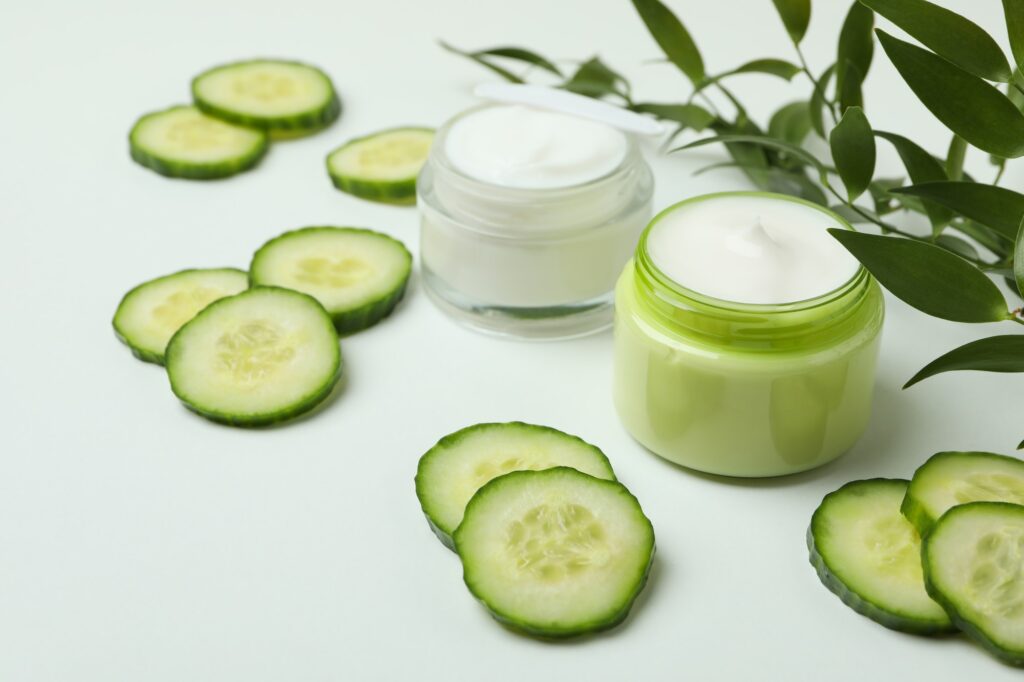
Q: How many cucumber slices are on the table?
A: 11